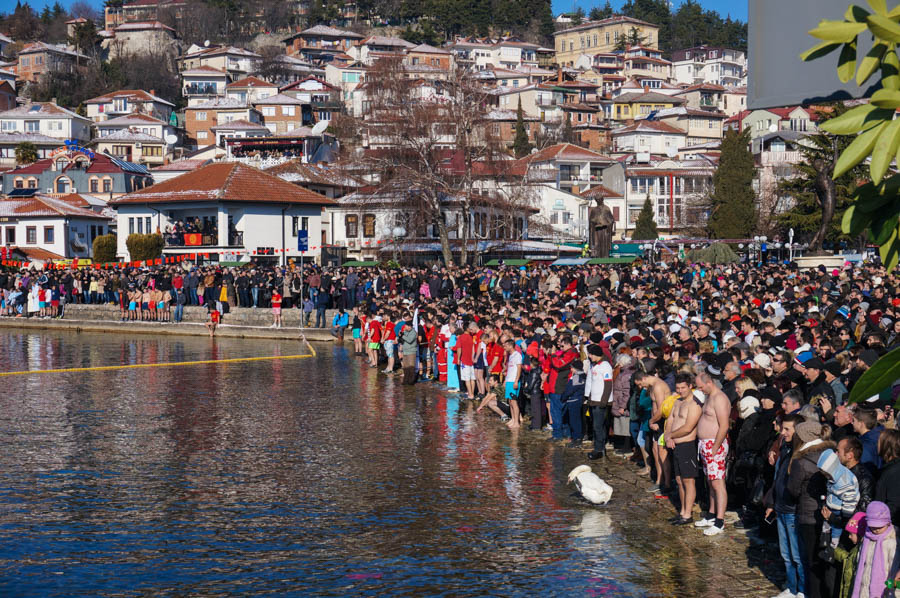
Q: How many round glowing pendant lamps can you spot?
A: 0